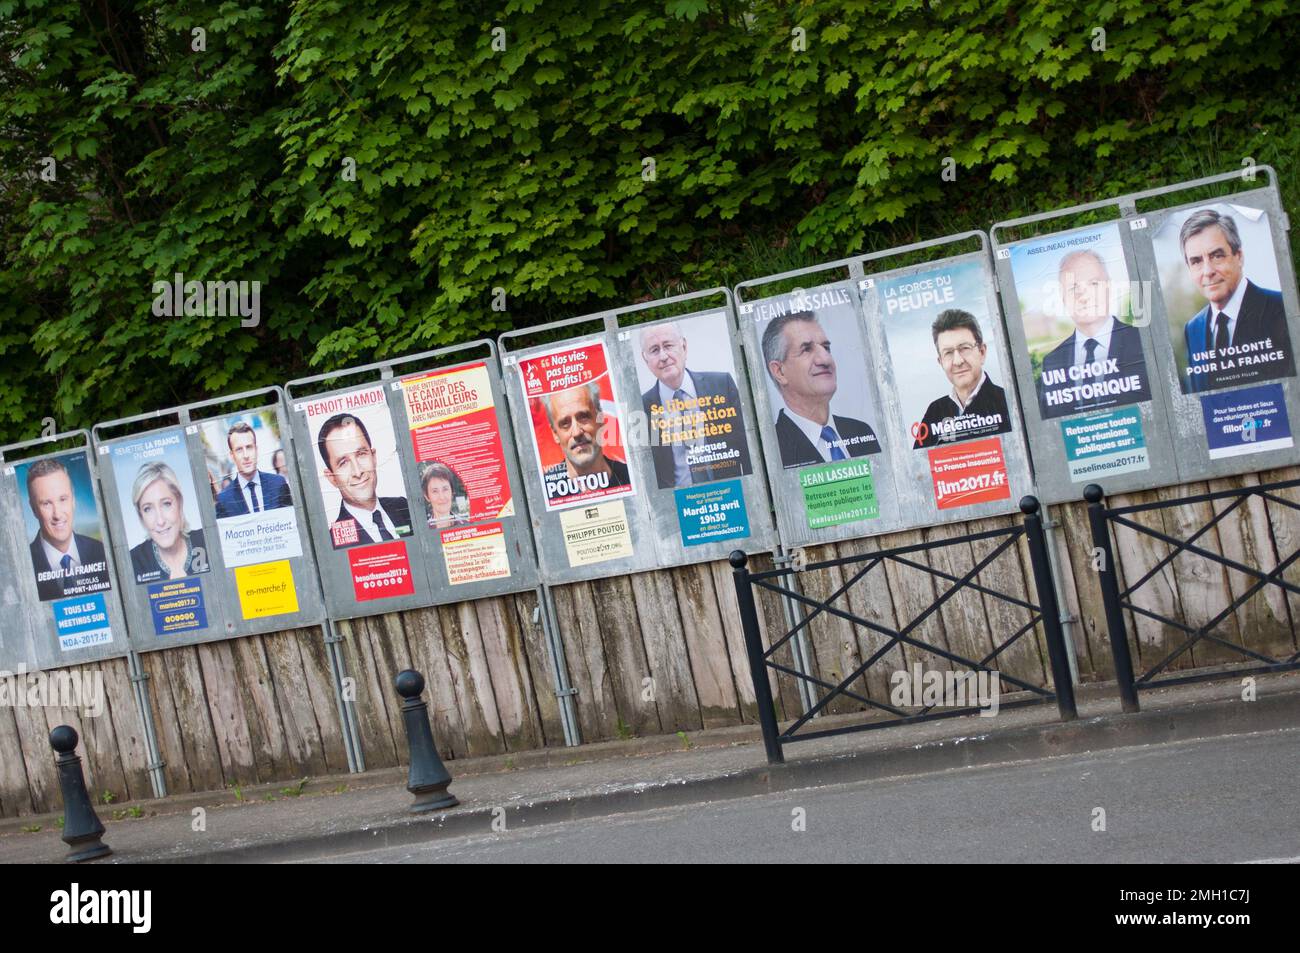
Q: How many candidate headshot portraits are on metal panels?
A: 11